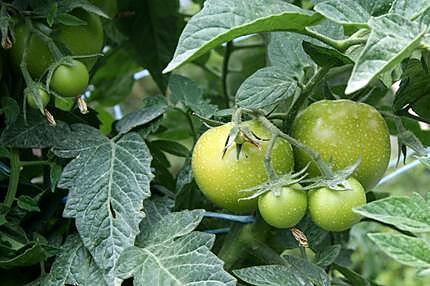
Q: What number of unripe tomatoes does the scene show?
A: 8